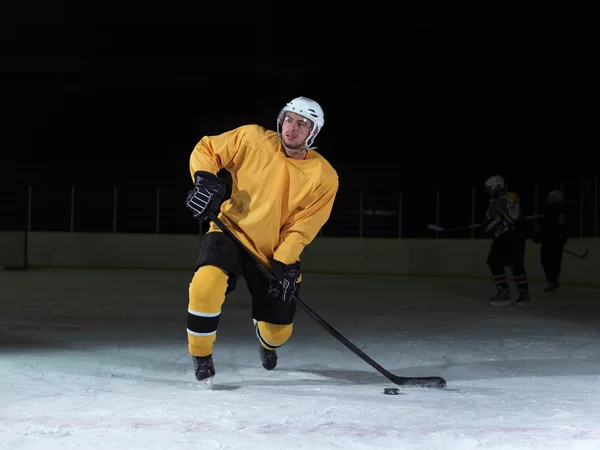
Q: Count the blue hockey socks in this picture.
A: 0